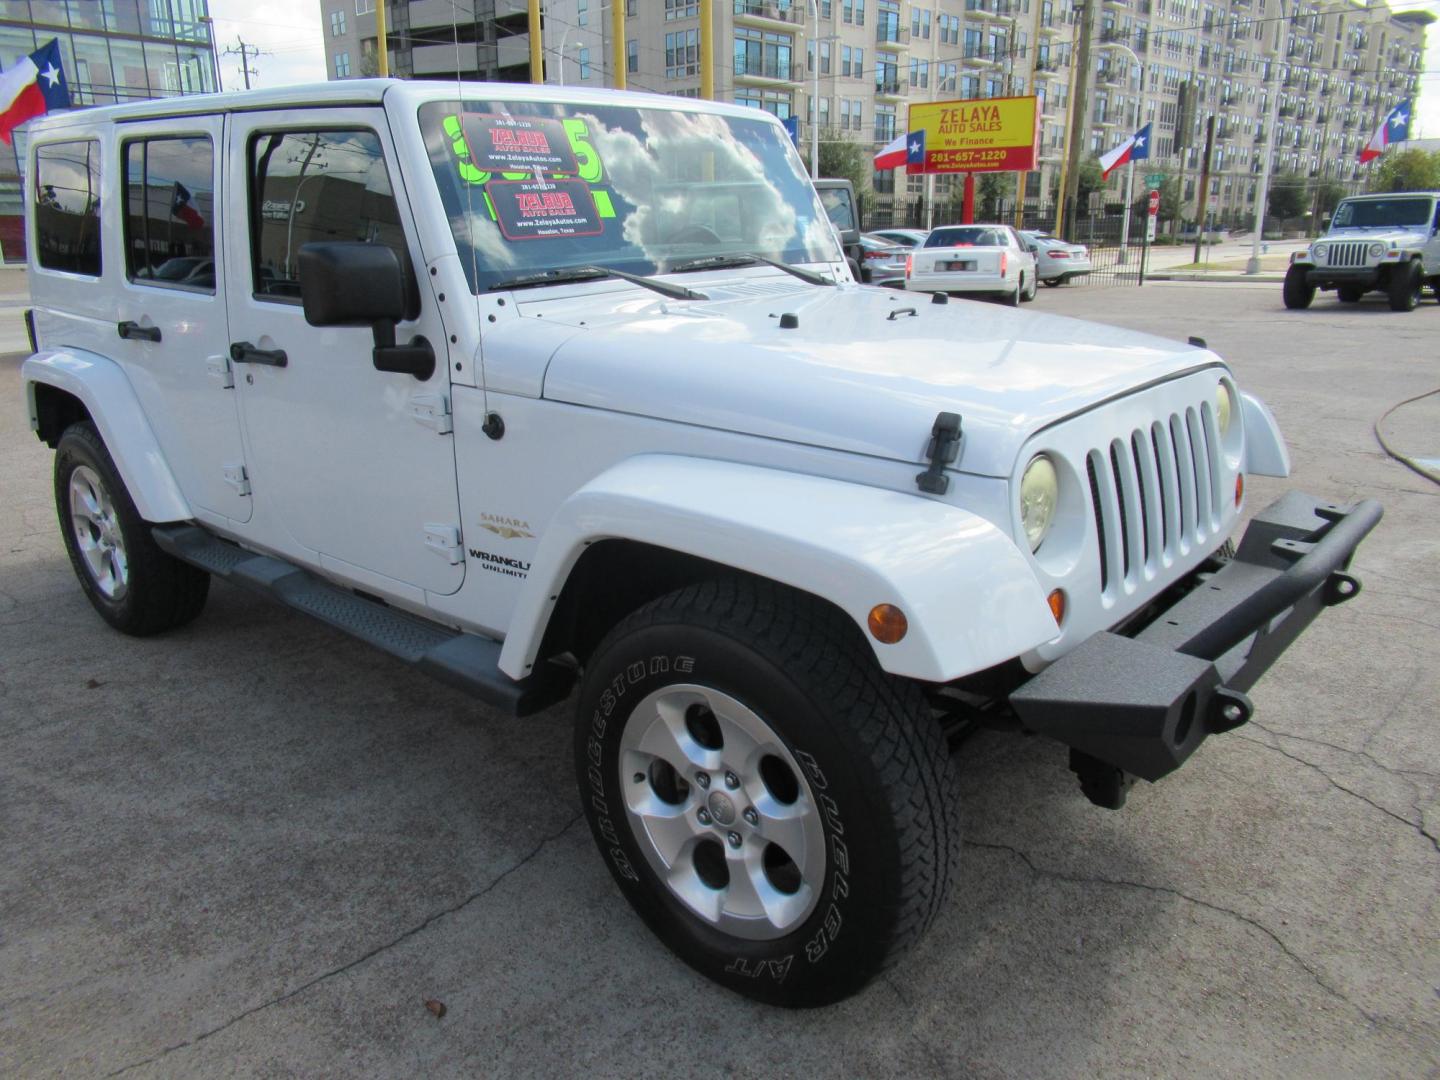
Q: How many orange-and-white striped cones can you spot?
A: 0